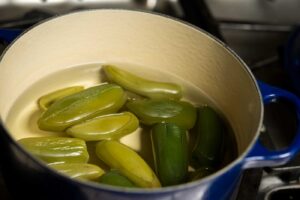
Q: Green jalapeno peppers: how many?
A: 11